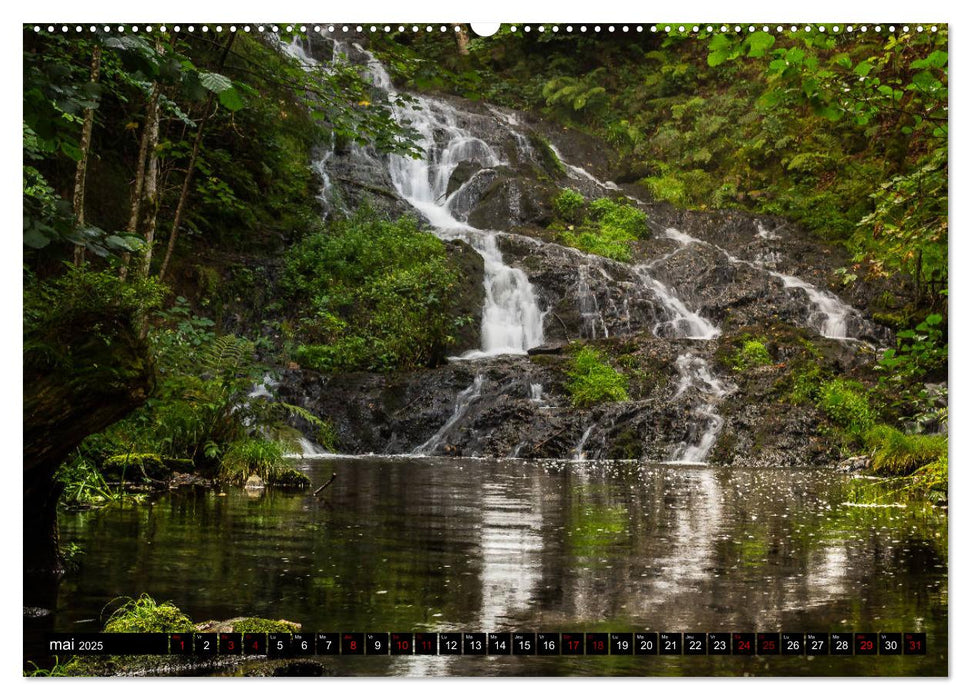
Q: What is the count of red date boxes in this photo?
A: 12